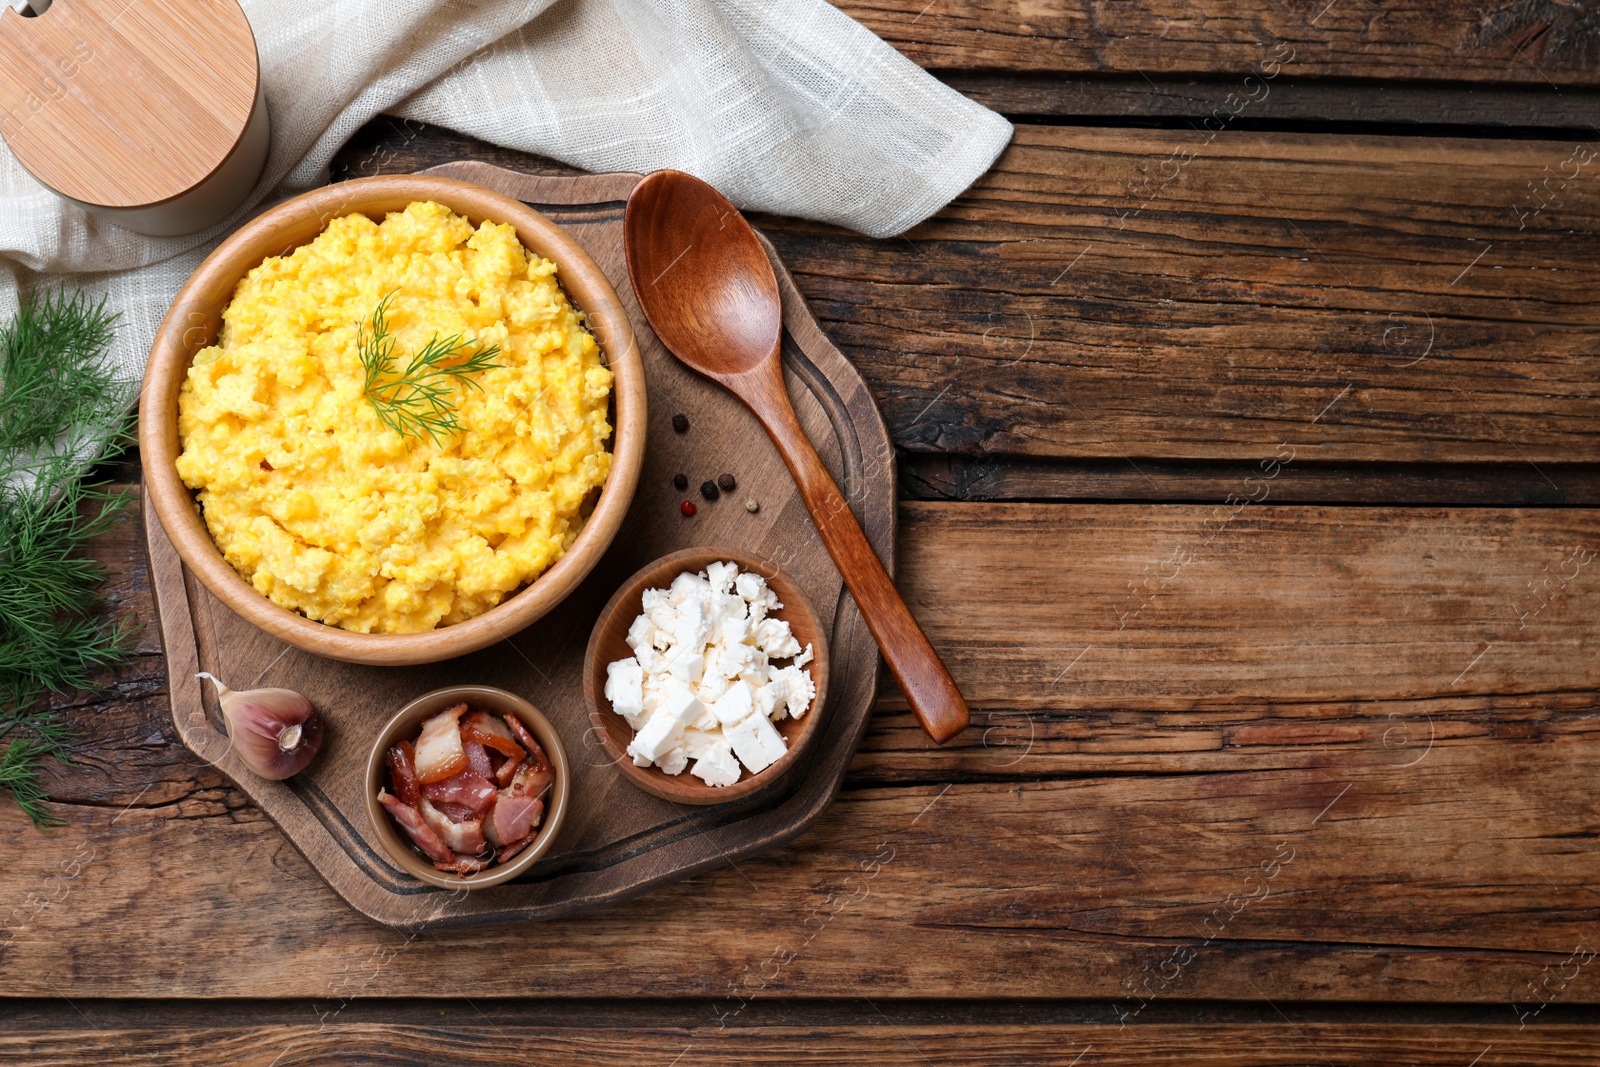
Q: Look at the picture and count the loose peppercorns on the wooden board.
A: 6